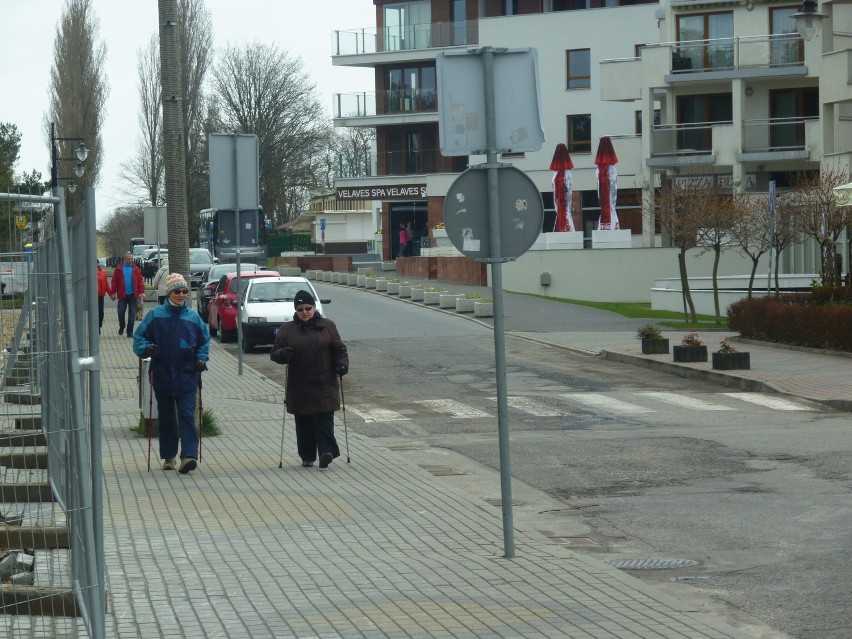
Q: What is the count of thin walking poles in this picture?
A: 4